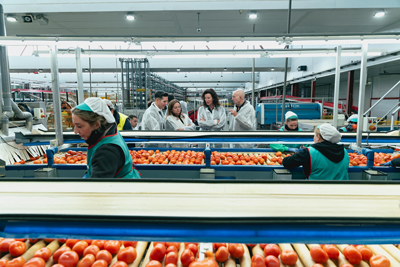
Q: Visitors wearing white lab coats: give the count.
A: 4